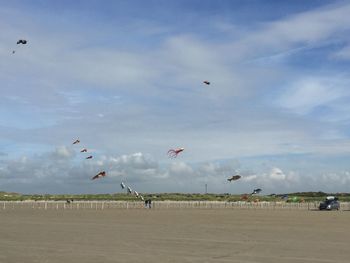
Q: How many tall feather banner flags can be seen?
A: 0